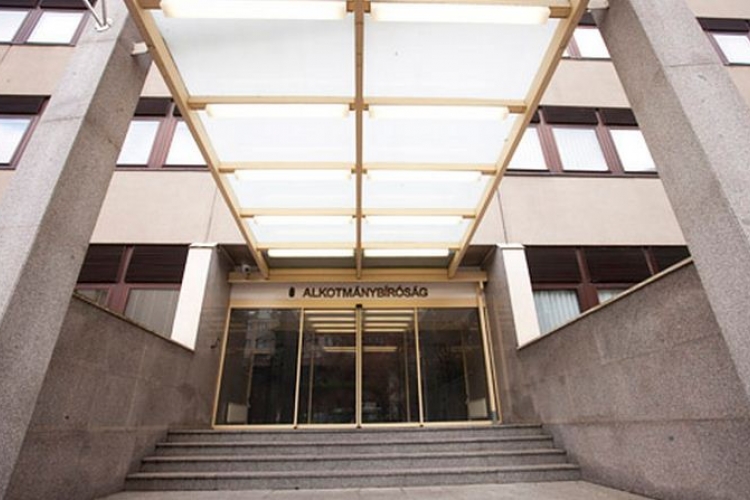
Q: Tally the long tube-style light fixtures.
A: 10